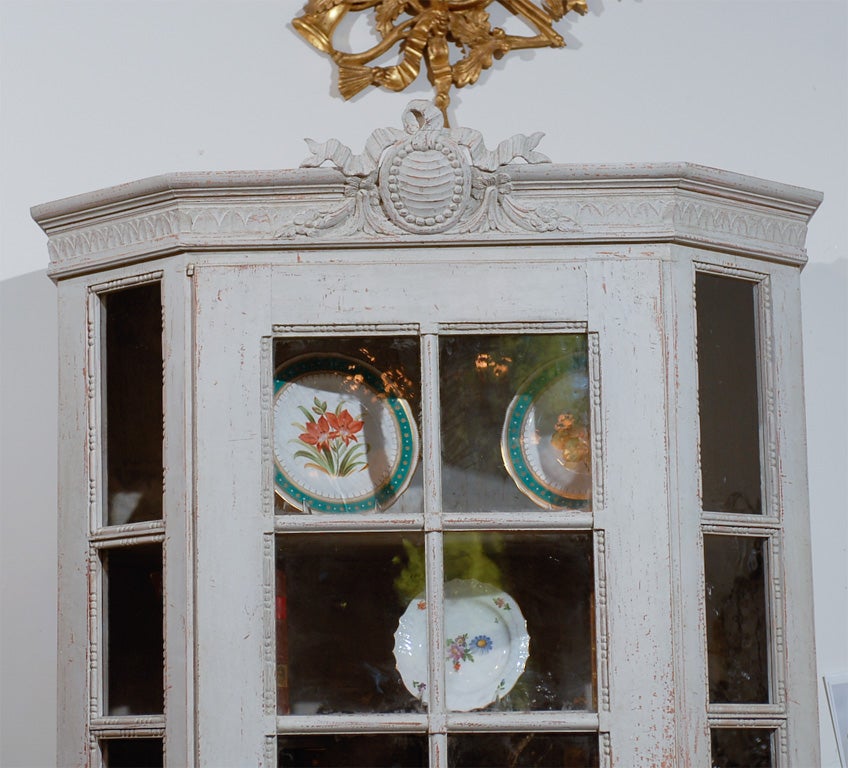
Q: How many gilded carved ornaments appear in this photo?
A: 1